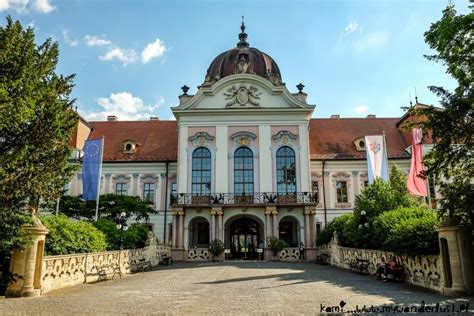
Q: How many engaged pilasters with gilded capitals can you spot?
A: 8